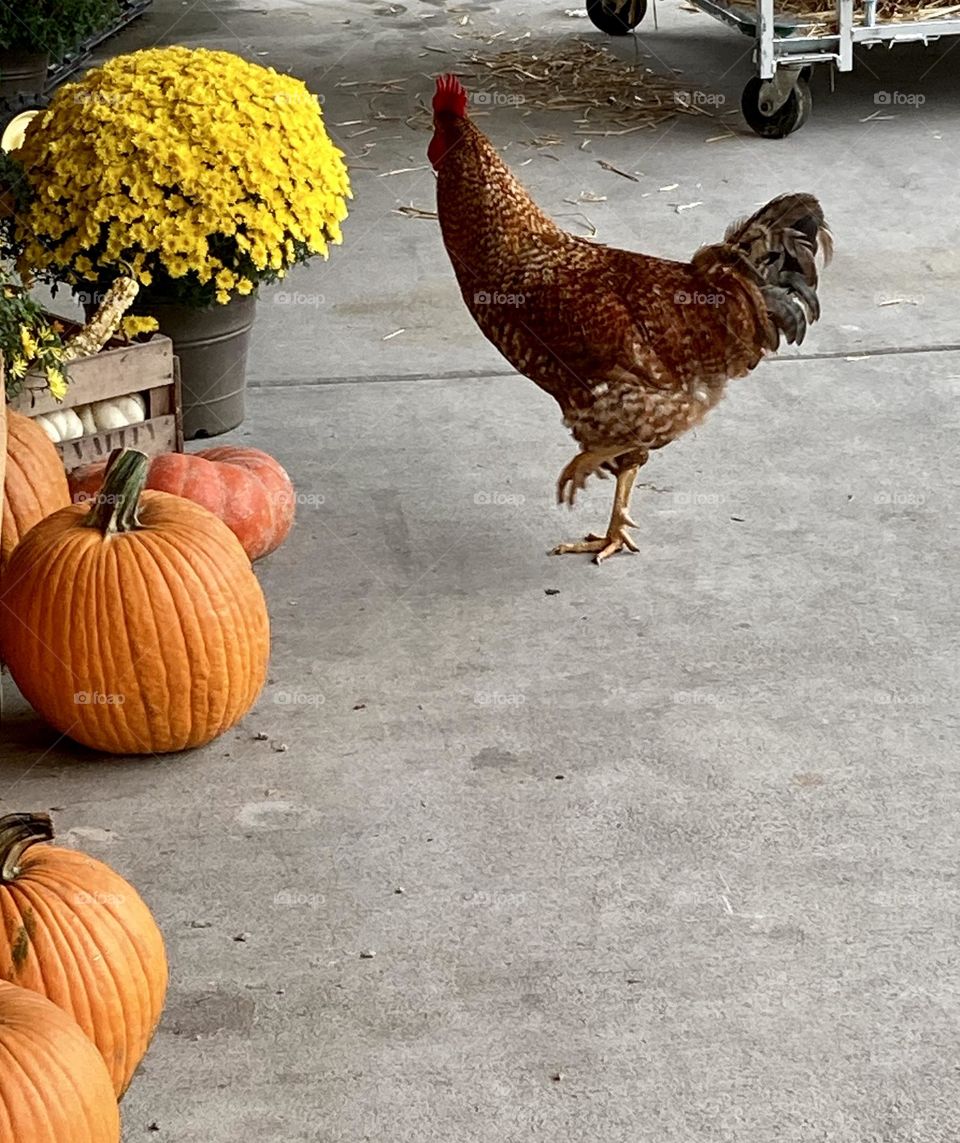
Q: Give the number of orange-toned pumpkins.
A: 5